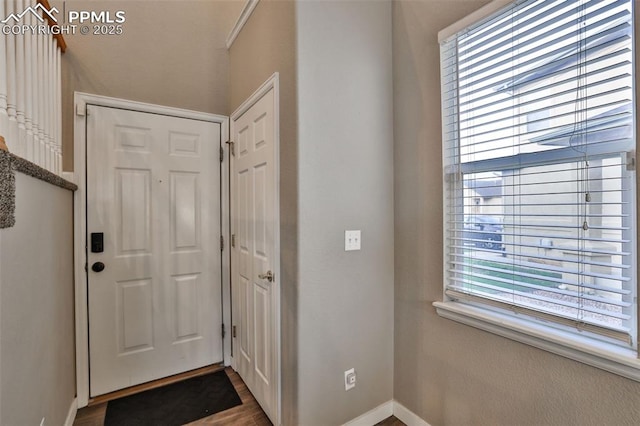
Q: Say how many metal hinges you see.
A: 6